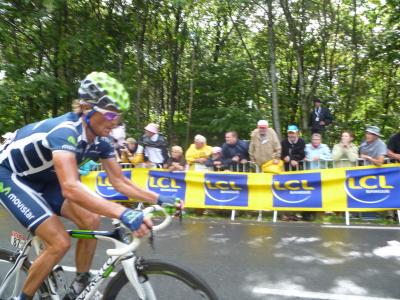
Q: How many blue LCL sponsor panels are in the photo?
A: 5